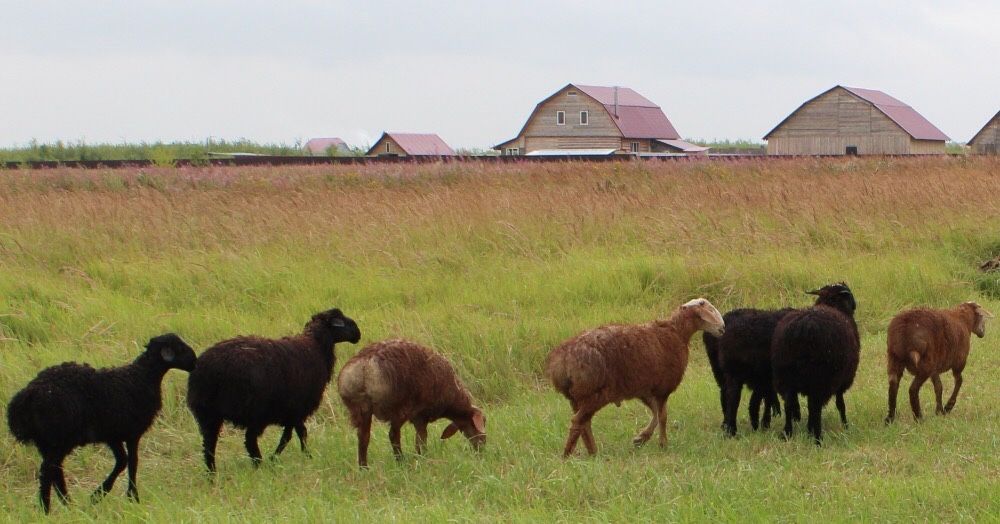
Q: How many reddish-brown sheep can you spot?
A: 3